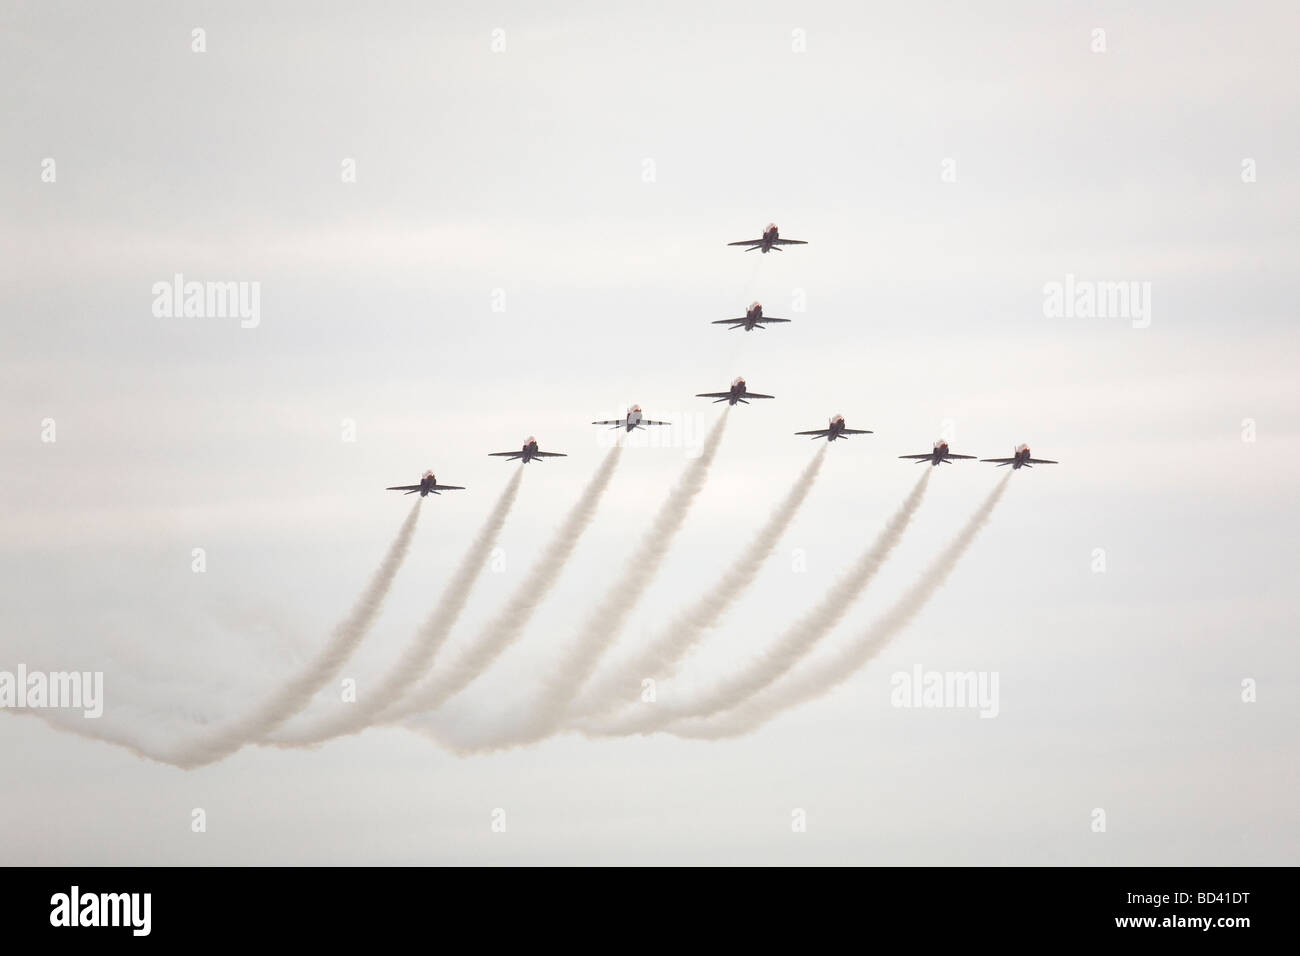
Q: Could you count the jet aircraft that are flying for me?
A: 9